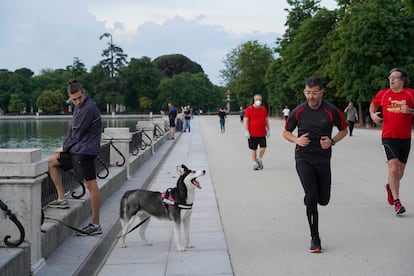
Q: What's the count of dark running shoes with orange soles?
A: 1